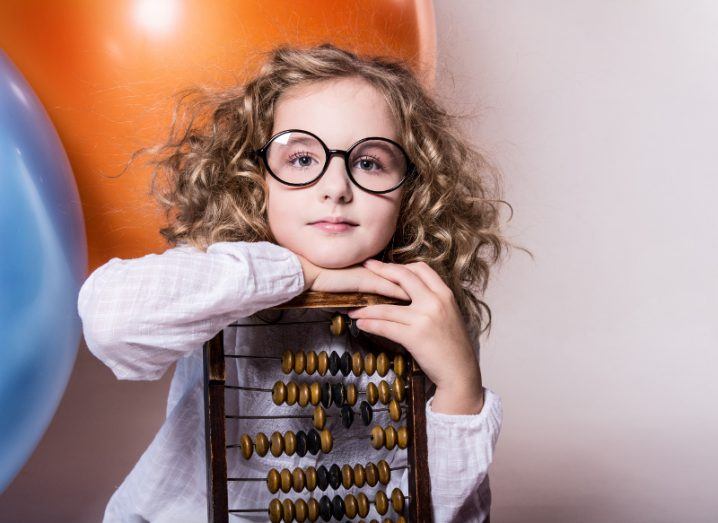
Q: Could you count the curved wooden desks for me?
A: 0